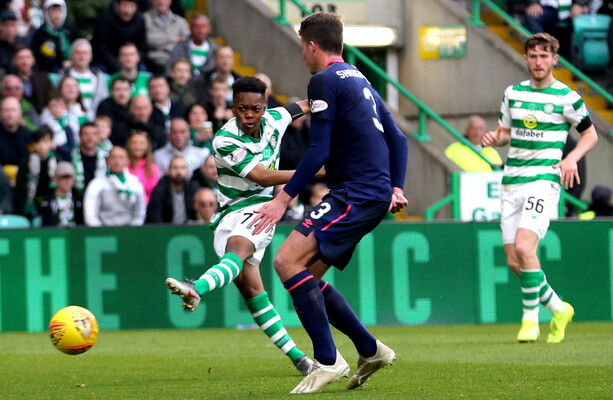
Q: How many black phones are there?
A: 0